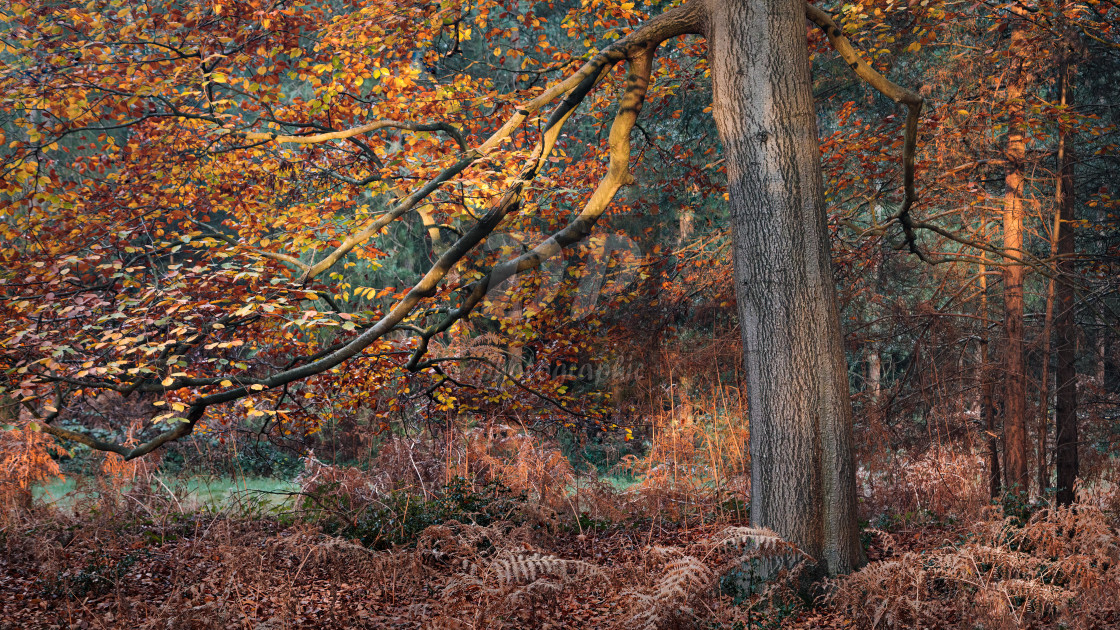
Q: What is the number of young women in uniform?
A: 0